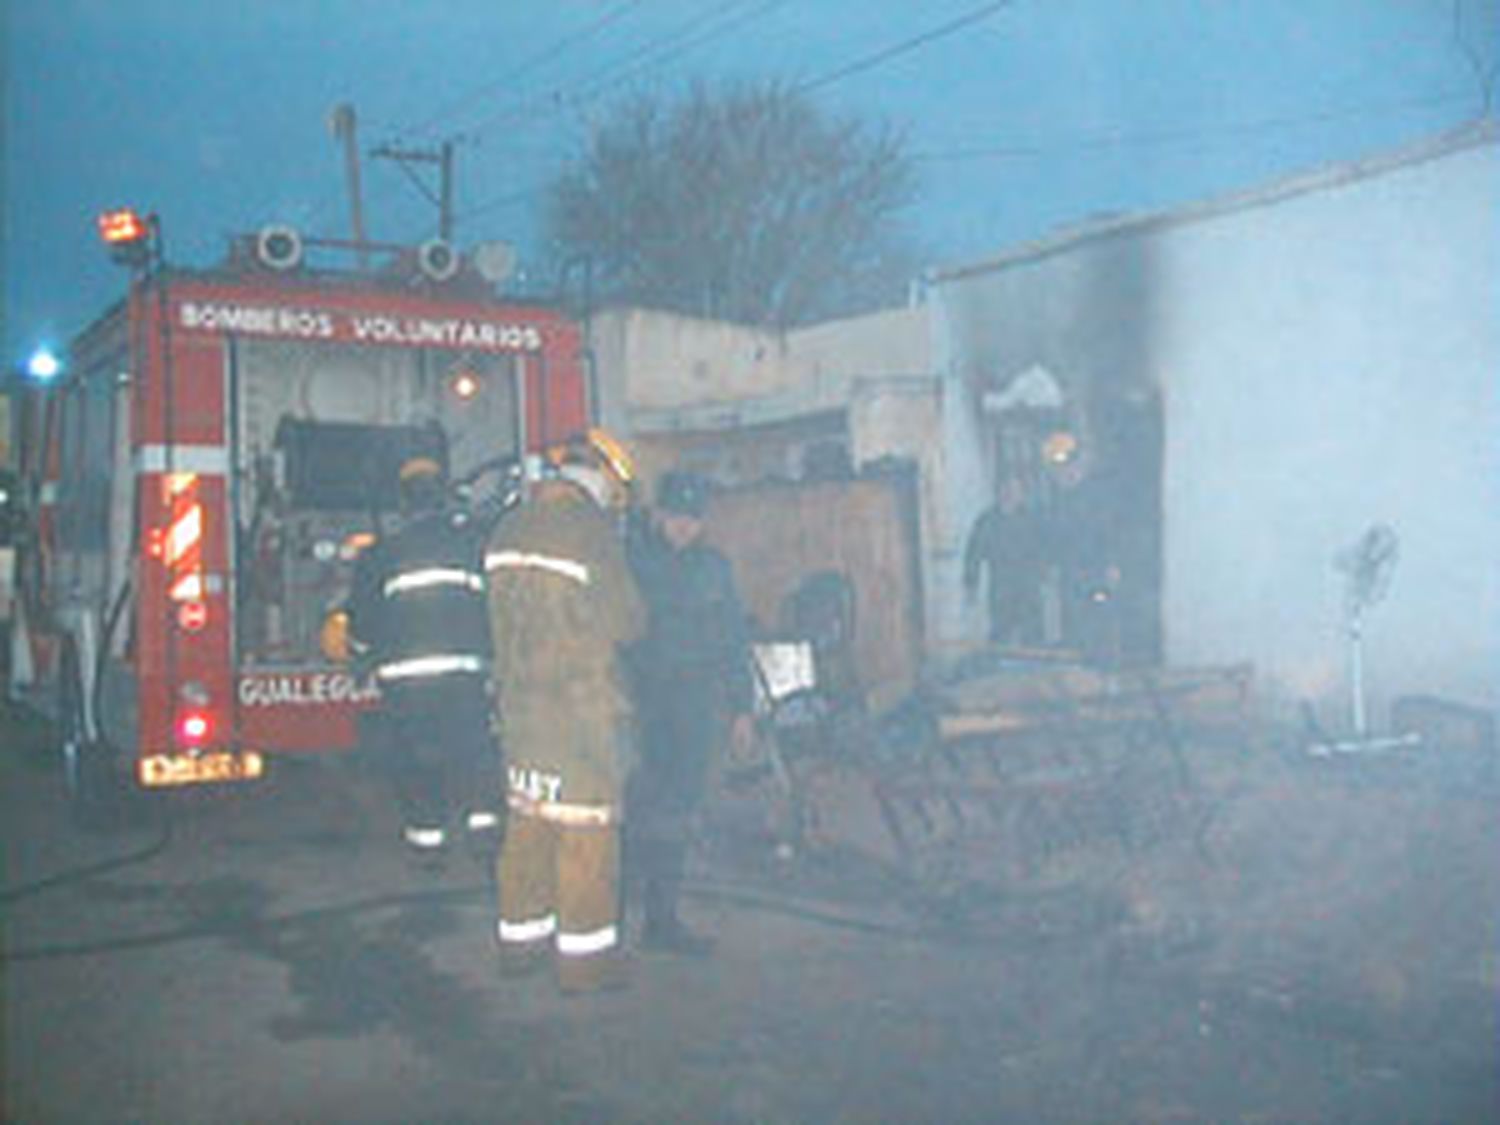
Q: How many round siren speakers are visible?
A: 2